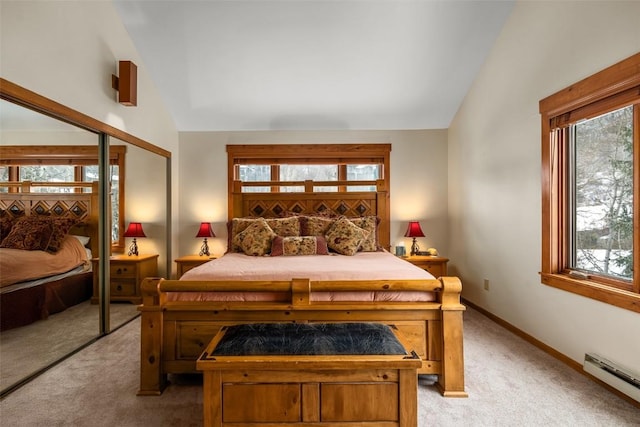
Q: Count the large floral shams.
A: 2